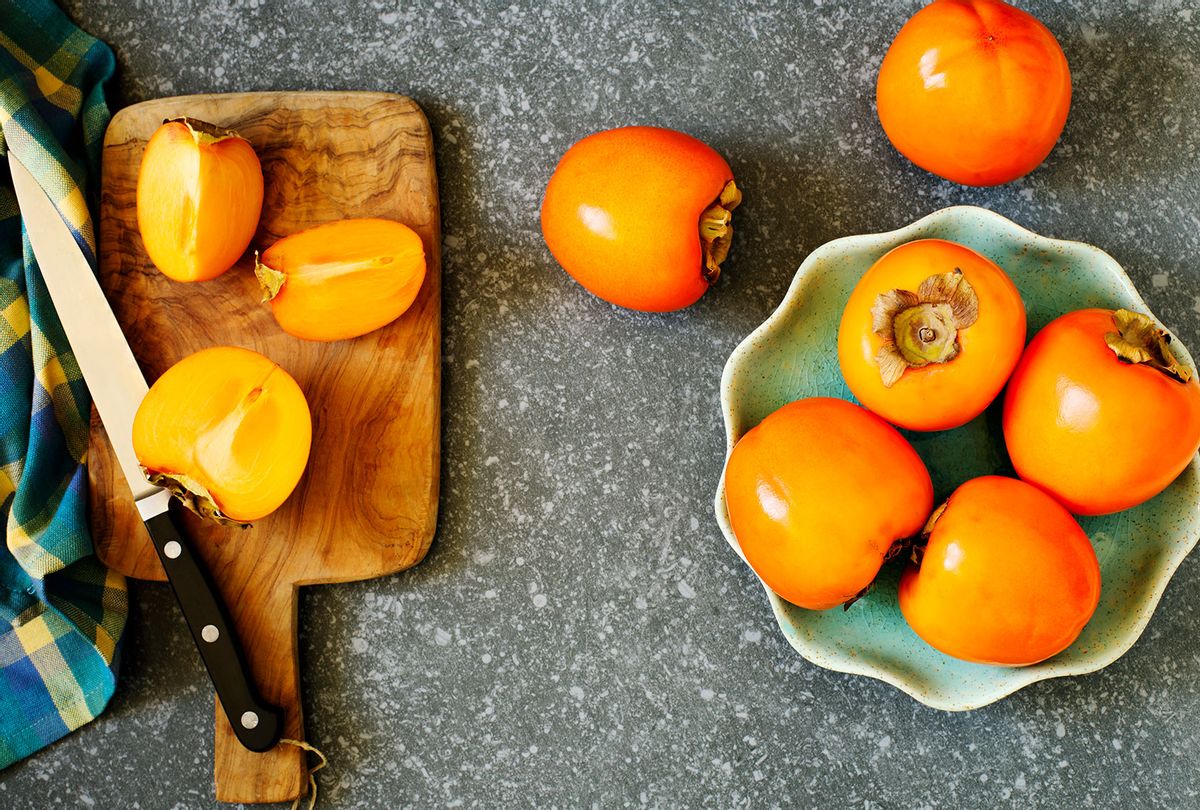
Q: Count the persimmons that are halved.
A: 1